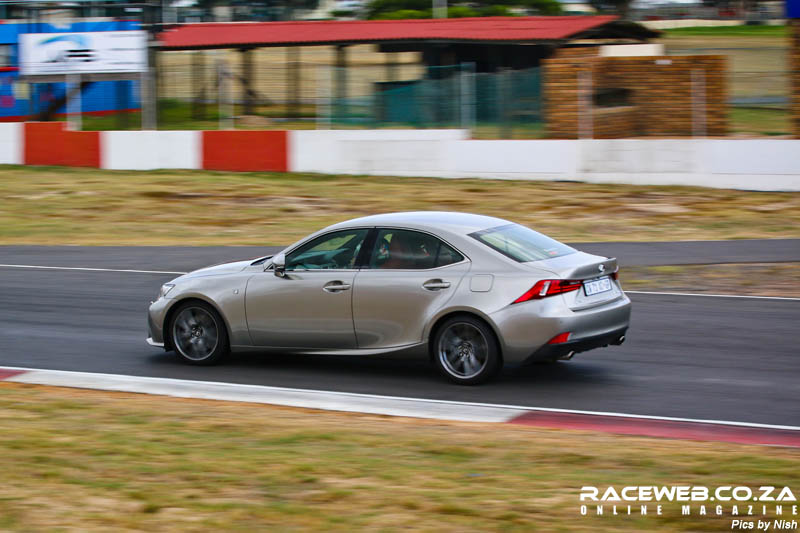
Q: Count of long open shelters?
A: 1